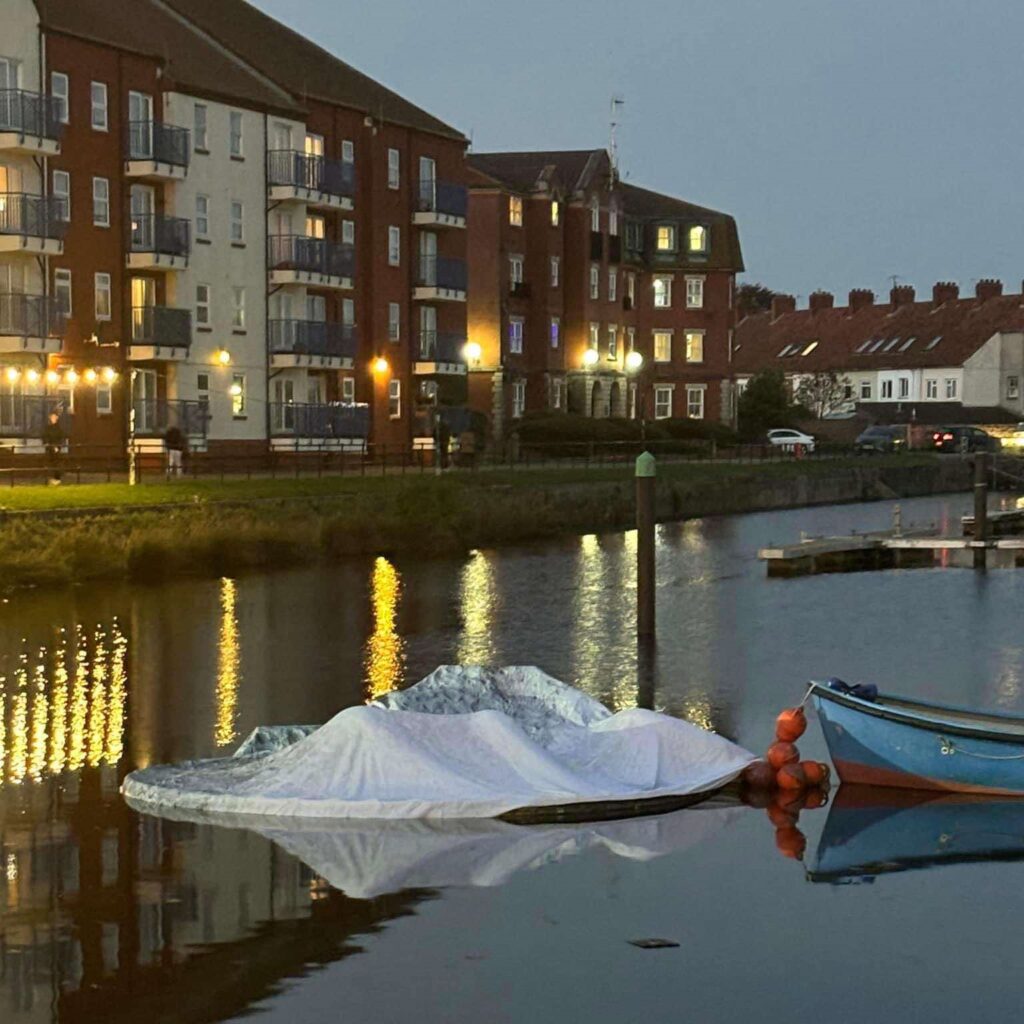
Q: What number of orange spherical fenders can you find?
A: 5